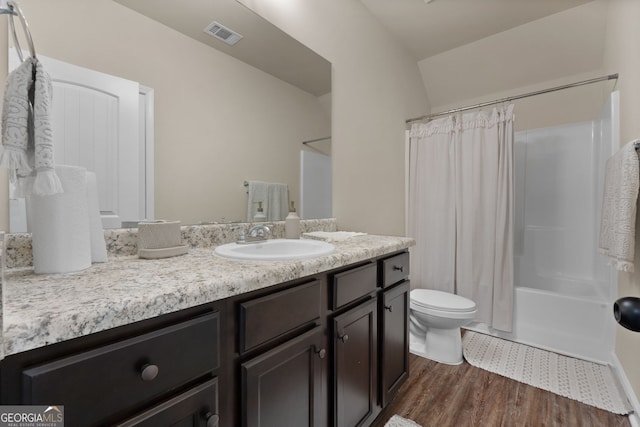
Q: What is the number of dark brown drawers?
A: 4